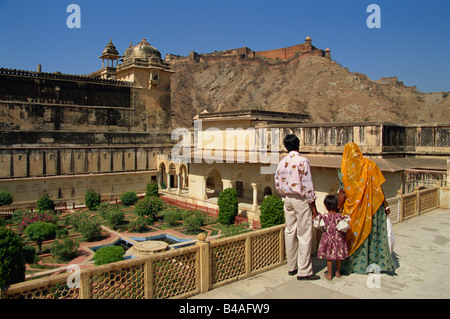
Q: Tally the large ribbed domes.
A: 1